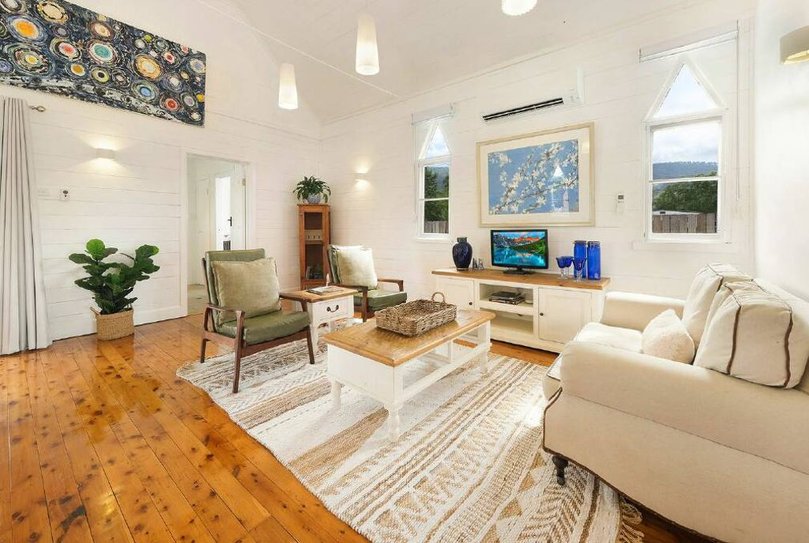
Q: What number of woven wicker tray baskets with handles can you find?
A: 1